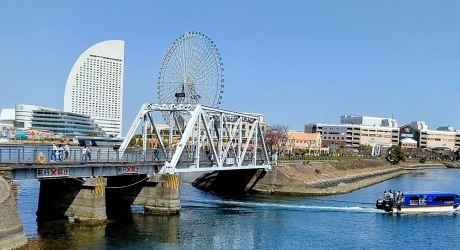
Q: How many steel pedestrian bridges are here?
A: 1